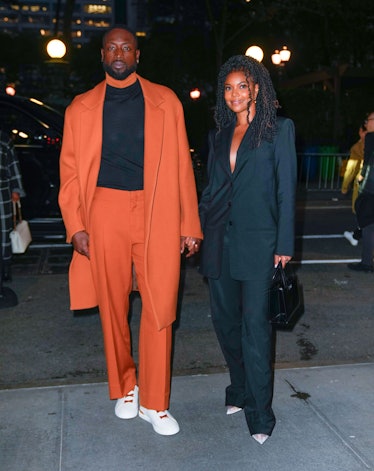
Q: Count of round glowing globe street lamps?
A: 2